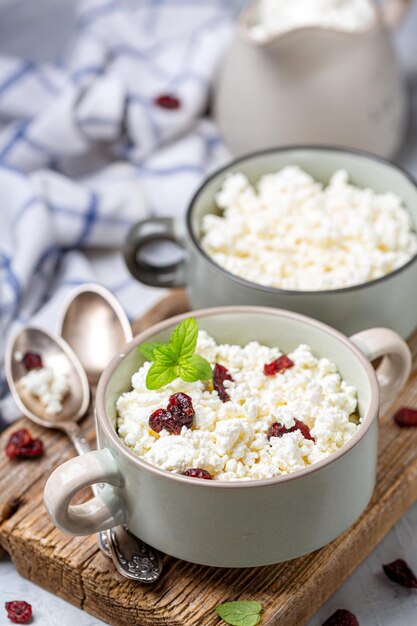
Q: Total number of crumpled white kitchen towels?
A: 1